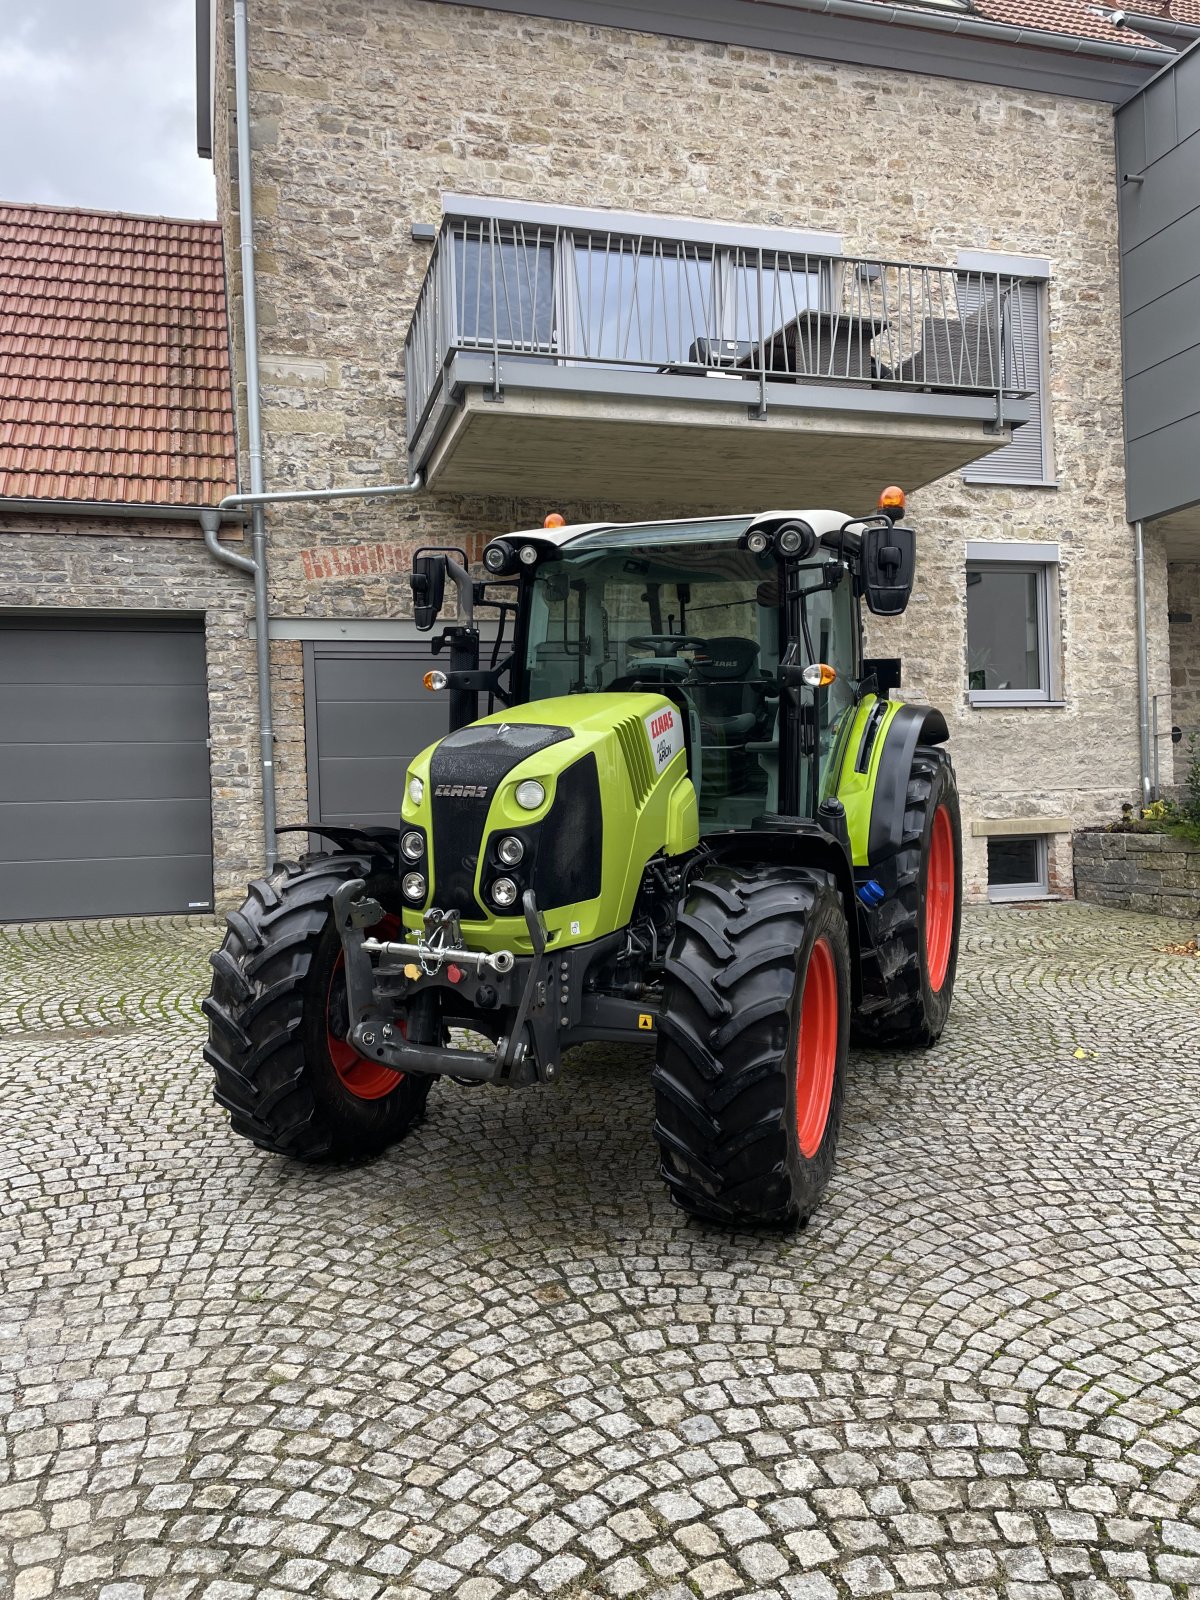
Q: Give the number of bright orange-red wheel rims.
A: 3